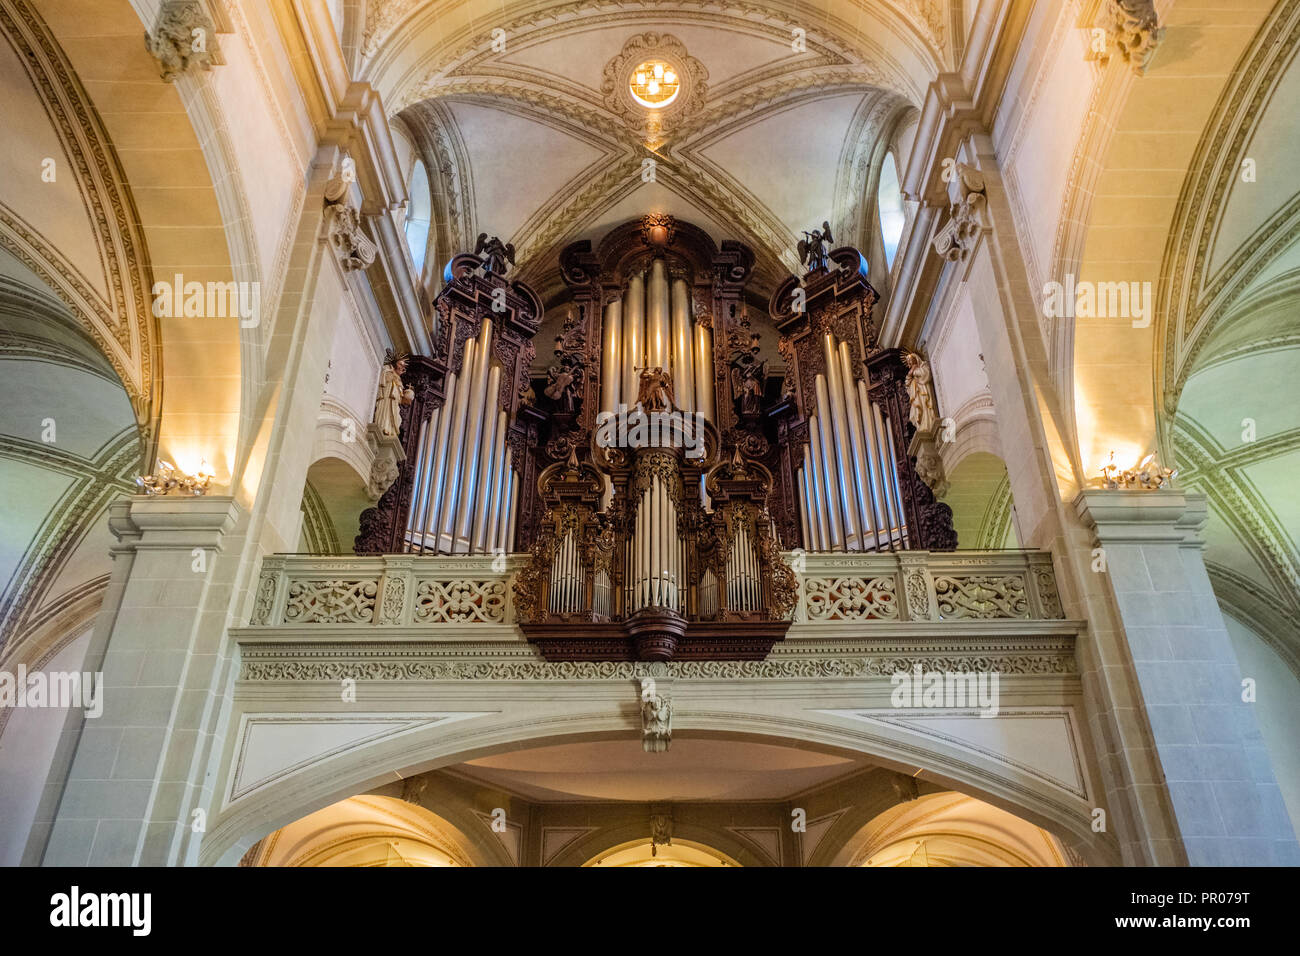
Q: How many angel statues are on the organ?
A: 5